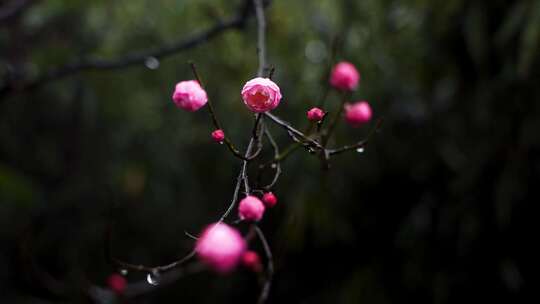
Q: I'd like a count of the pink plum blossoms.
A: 11